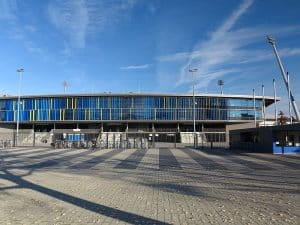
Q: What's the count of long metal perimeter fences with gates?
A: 1